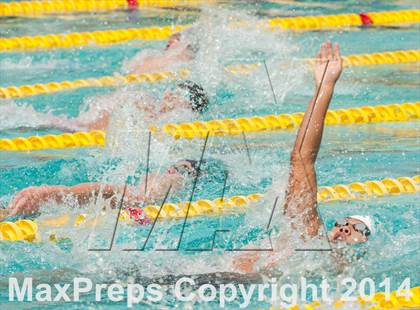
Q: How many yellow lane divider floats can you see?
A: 6